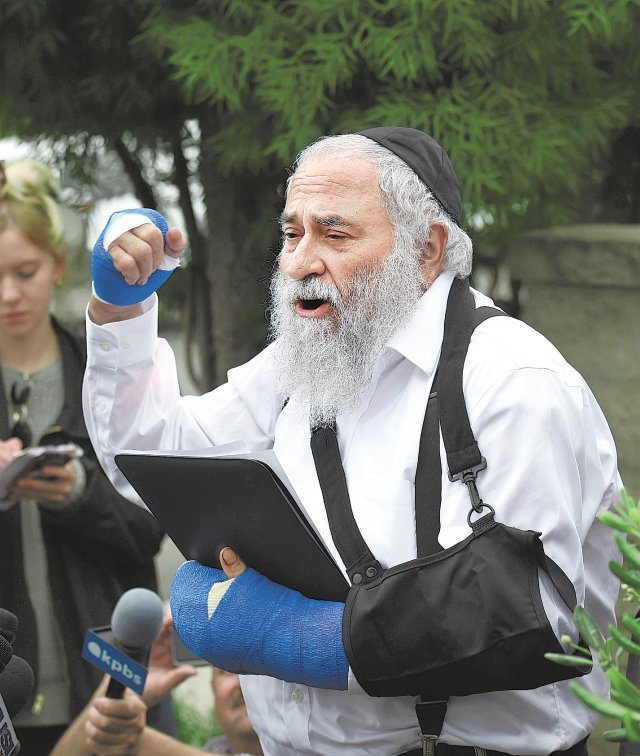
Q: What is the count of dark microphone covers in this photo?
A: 3